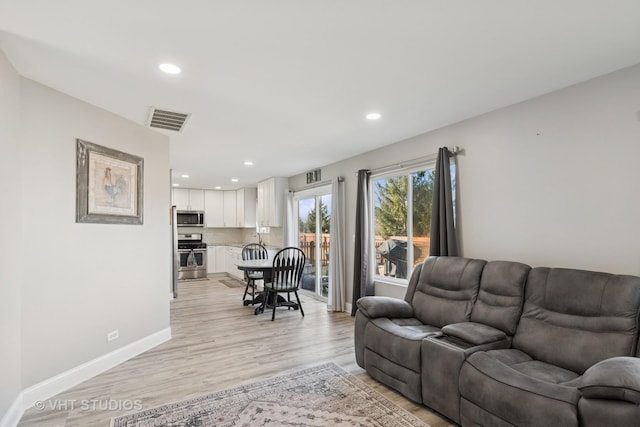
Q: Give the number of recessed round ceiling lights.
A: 7